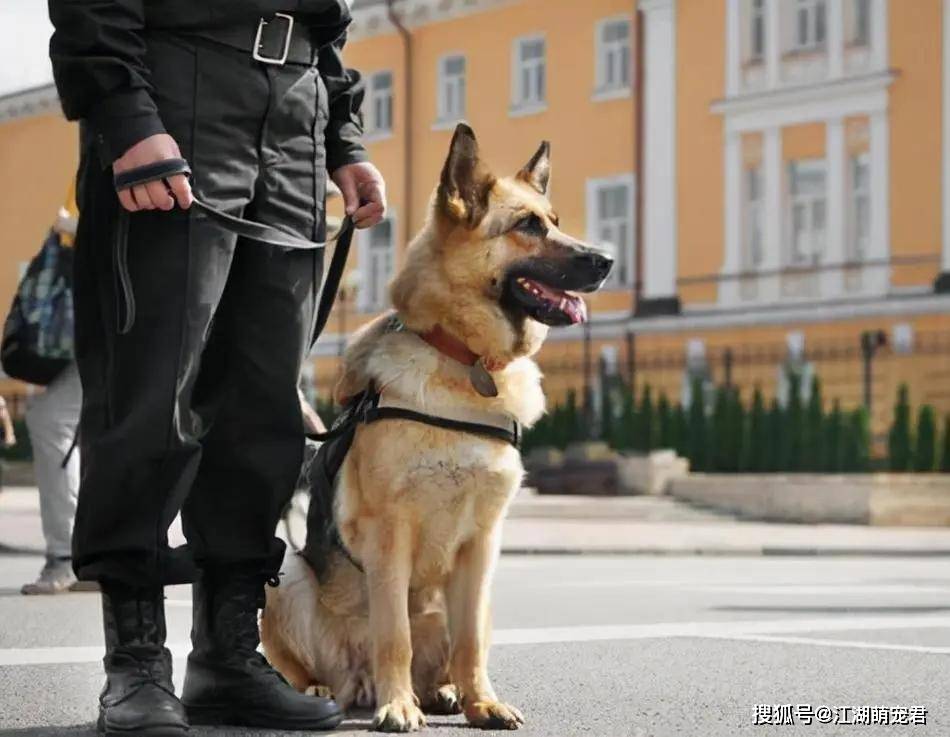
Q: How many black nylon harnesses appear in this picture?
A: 1